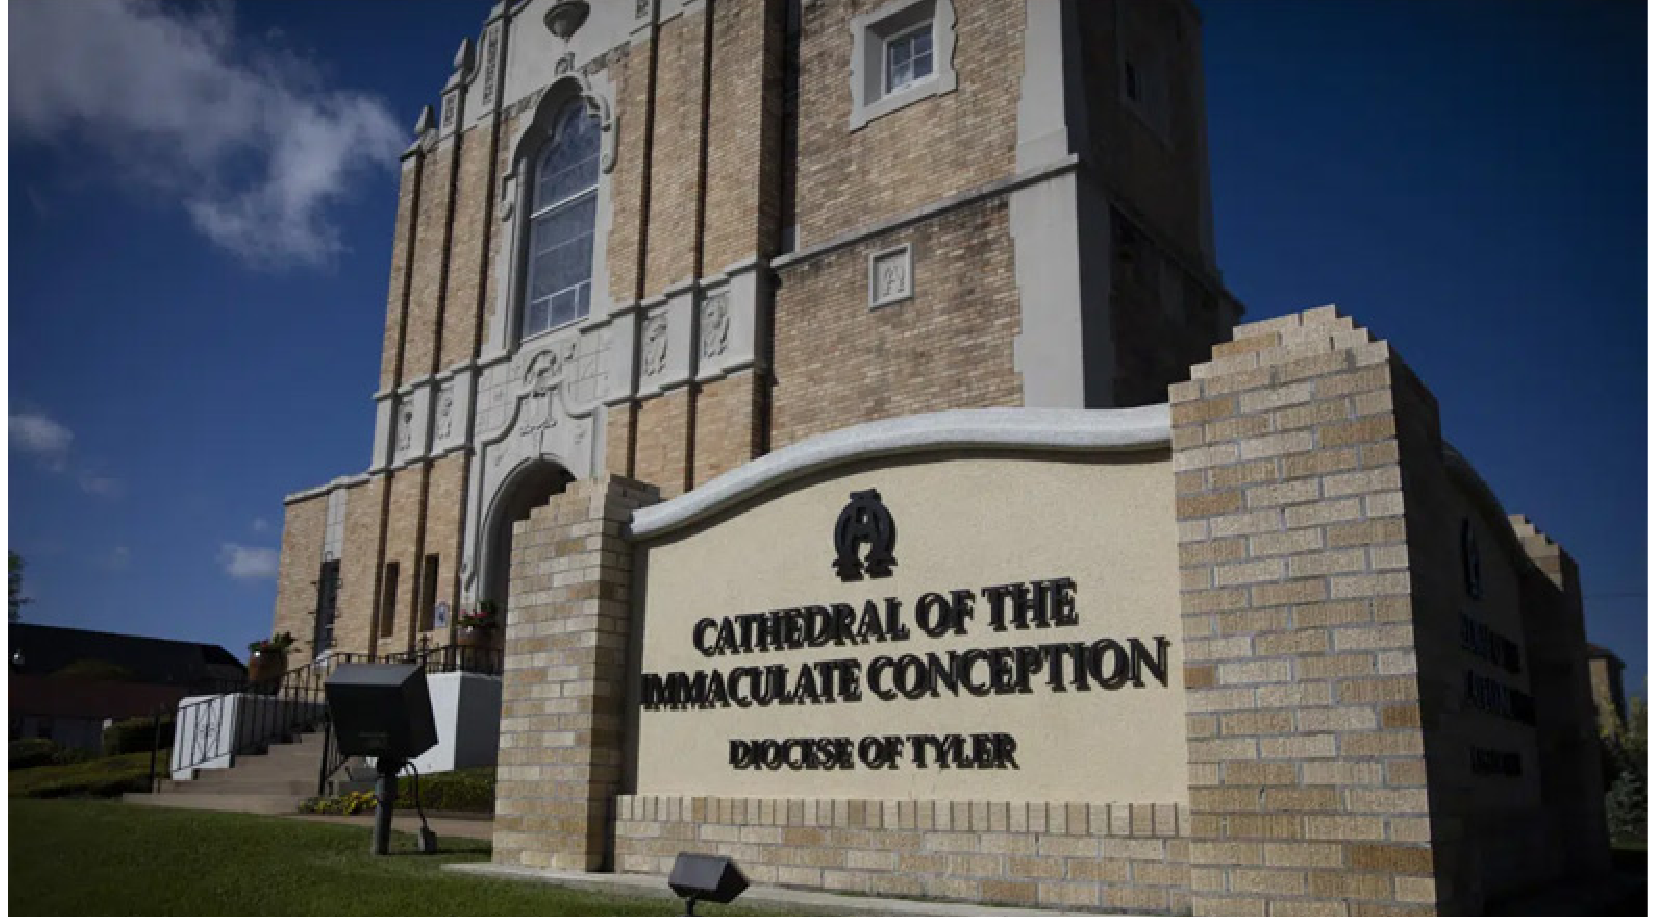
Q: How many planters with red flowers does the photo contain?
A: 2